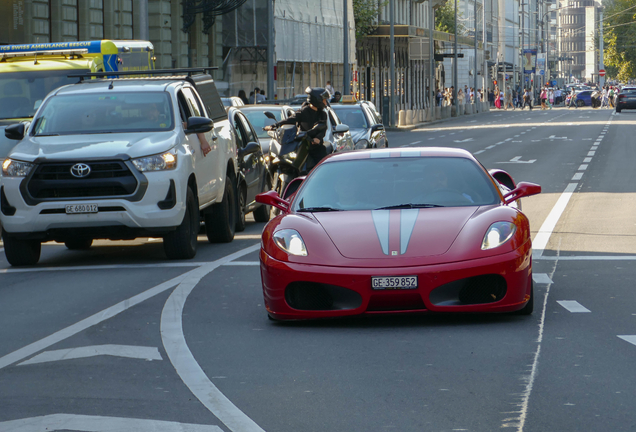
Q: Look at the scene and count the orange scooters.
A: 0